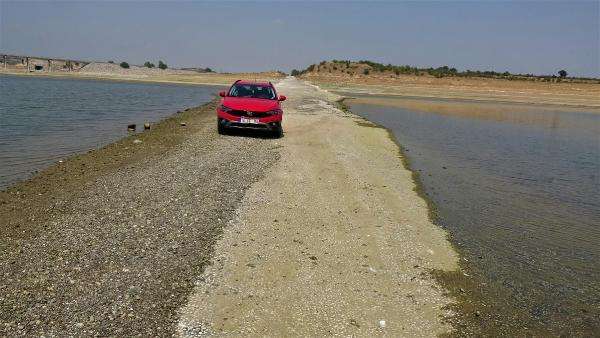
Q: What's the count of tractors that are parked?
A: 0